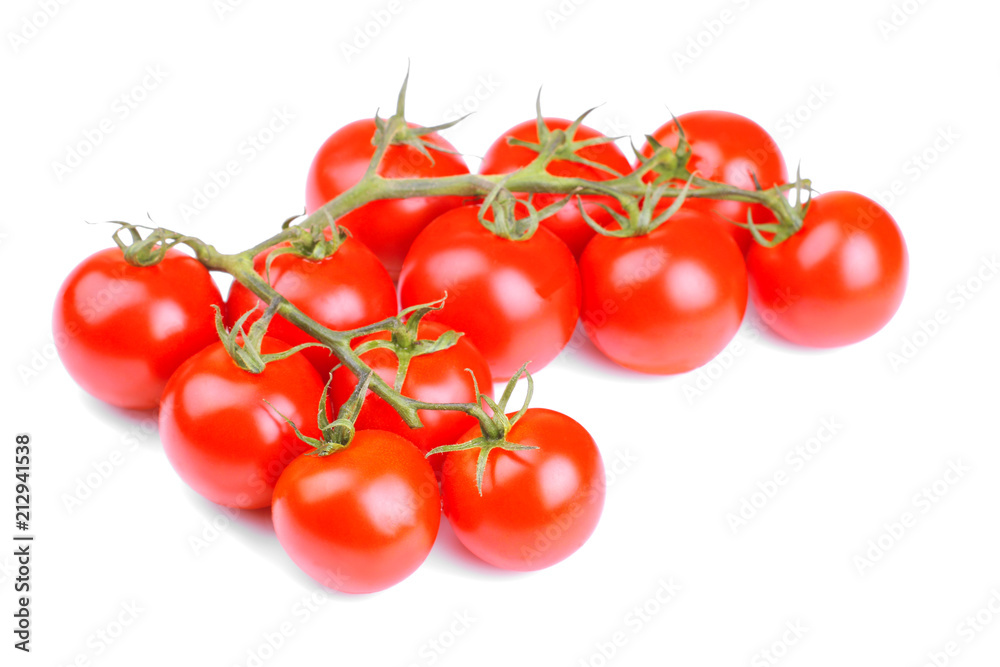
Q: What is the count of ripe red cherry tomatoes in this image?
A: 12